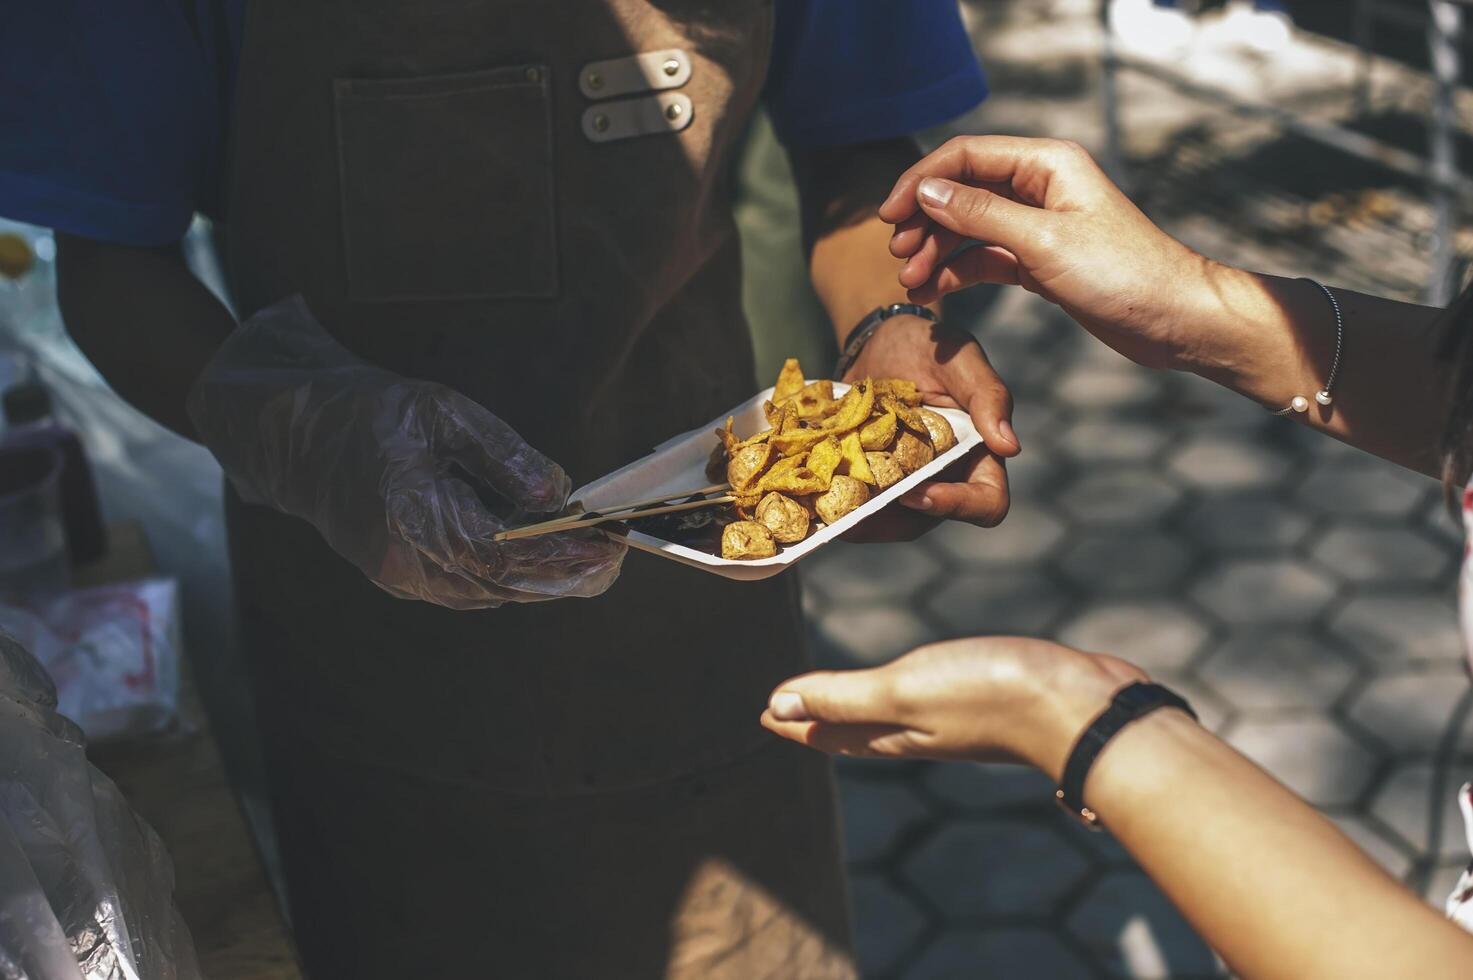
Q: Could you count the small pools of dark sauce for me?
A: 1